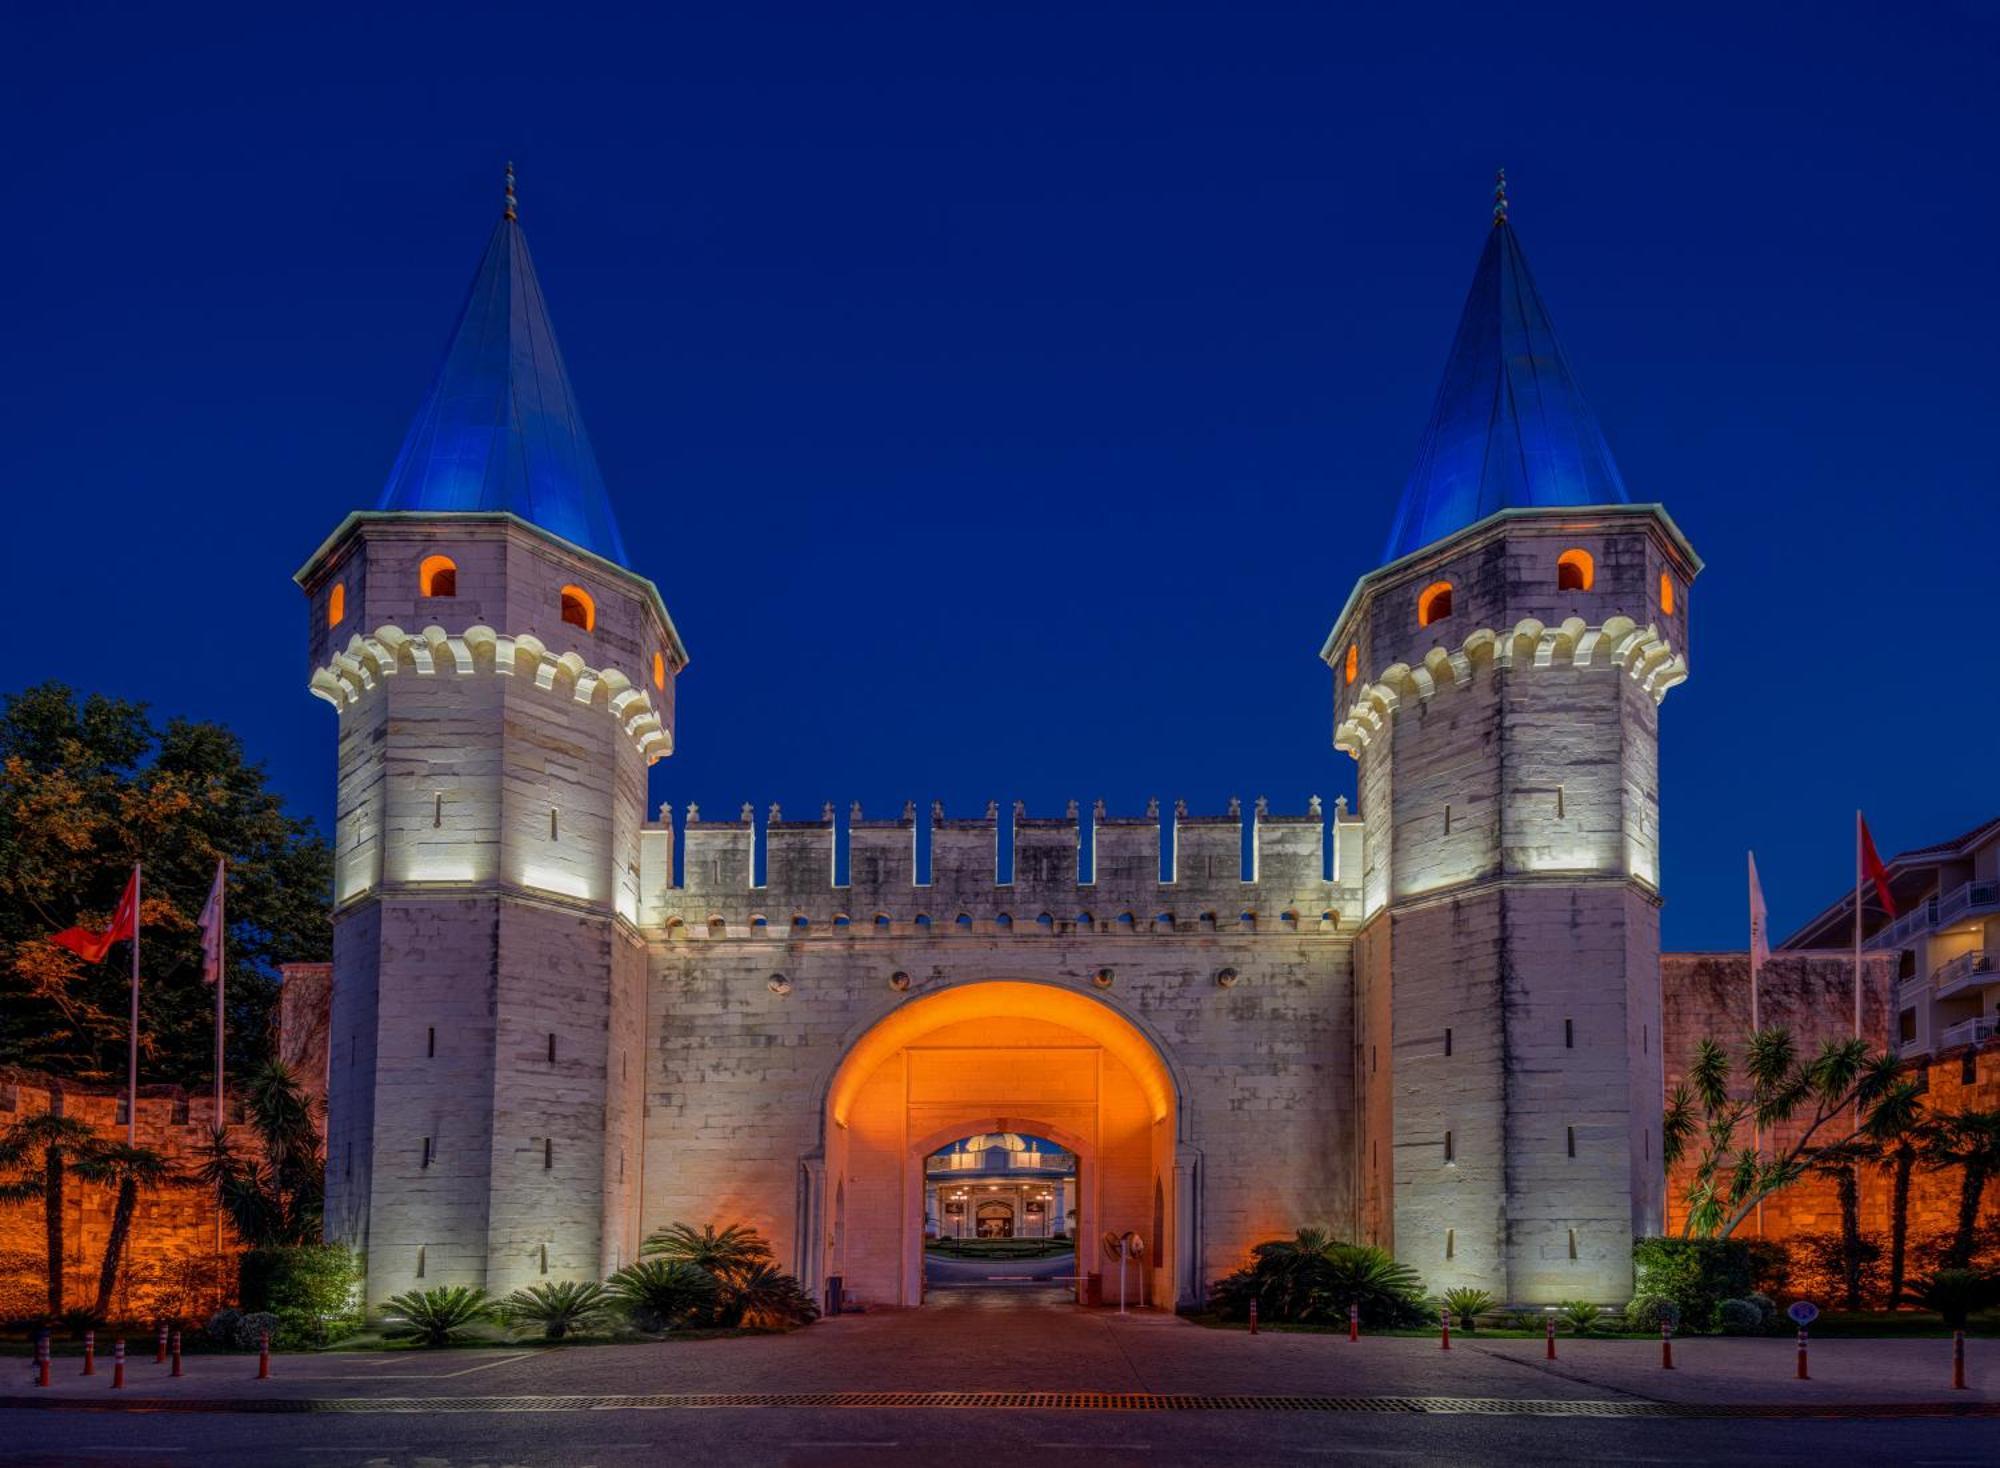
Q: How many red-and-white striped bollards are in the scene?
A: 13